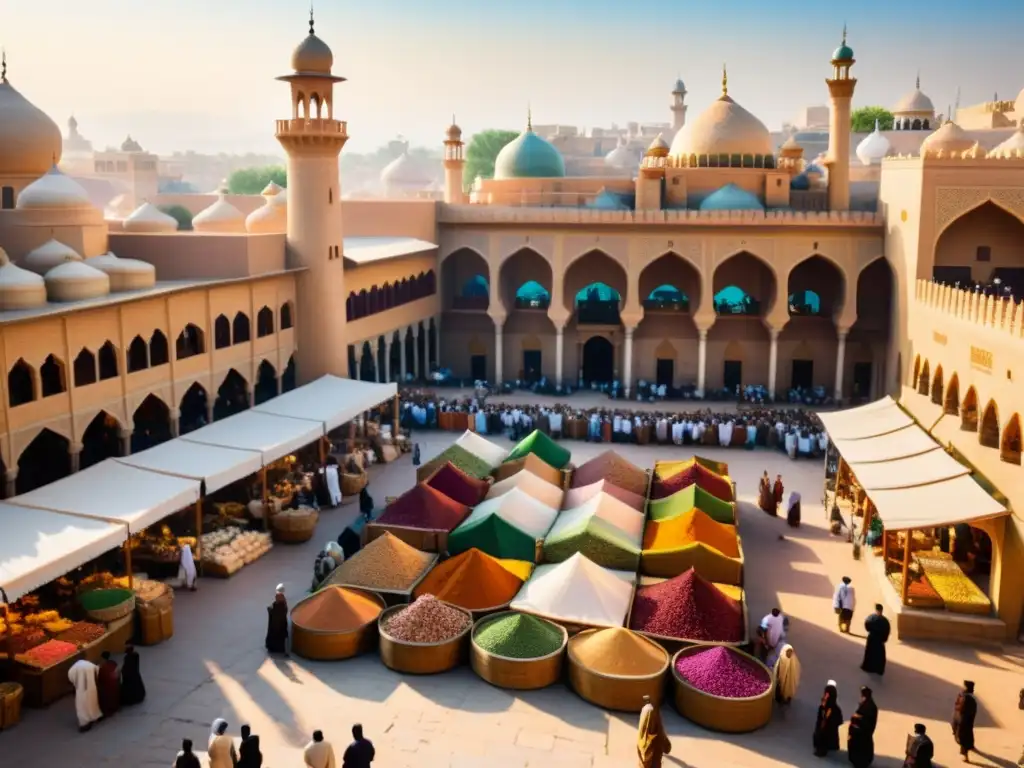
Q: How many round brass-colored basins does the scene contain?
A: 5